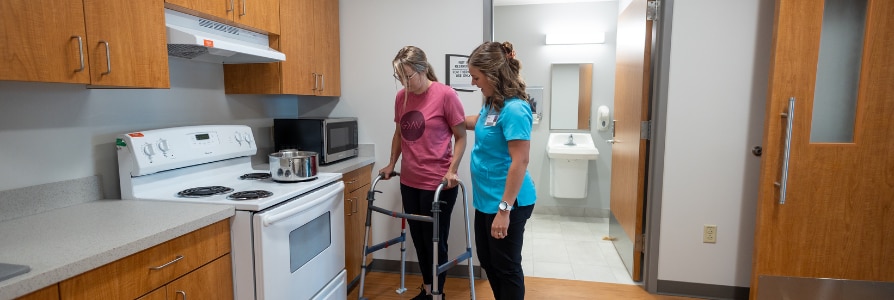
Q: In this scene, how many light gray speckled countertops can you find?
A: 2